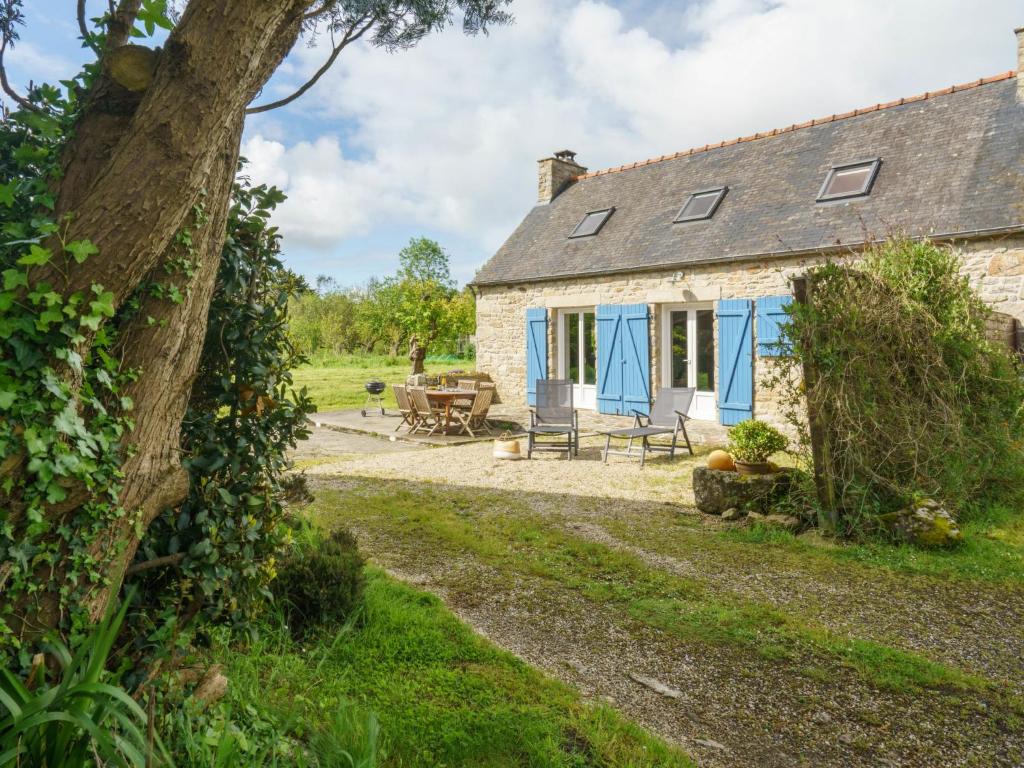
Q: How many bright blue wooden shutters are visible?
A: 5